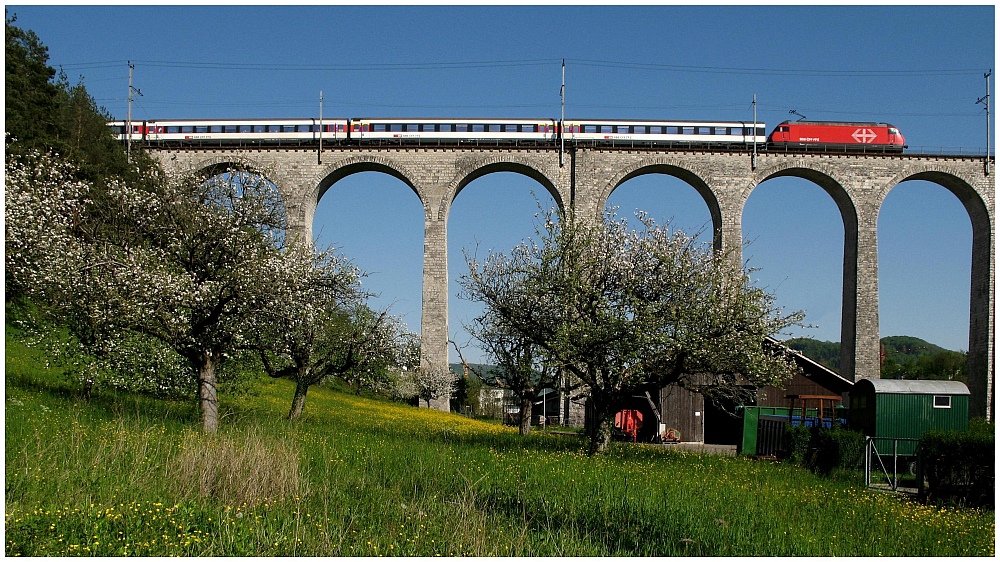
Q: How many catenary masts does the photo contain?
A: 5